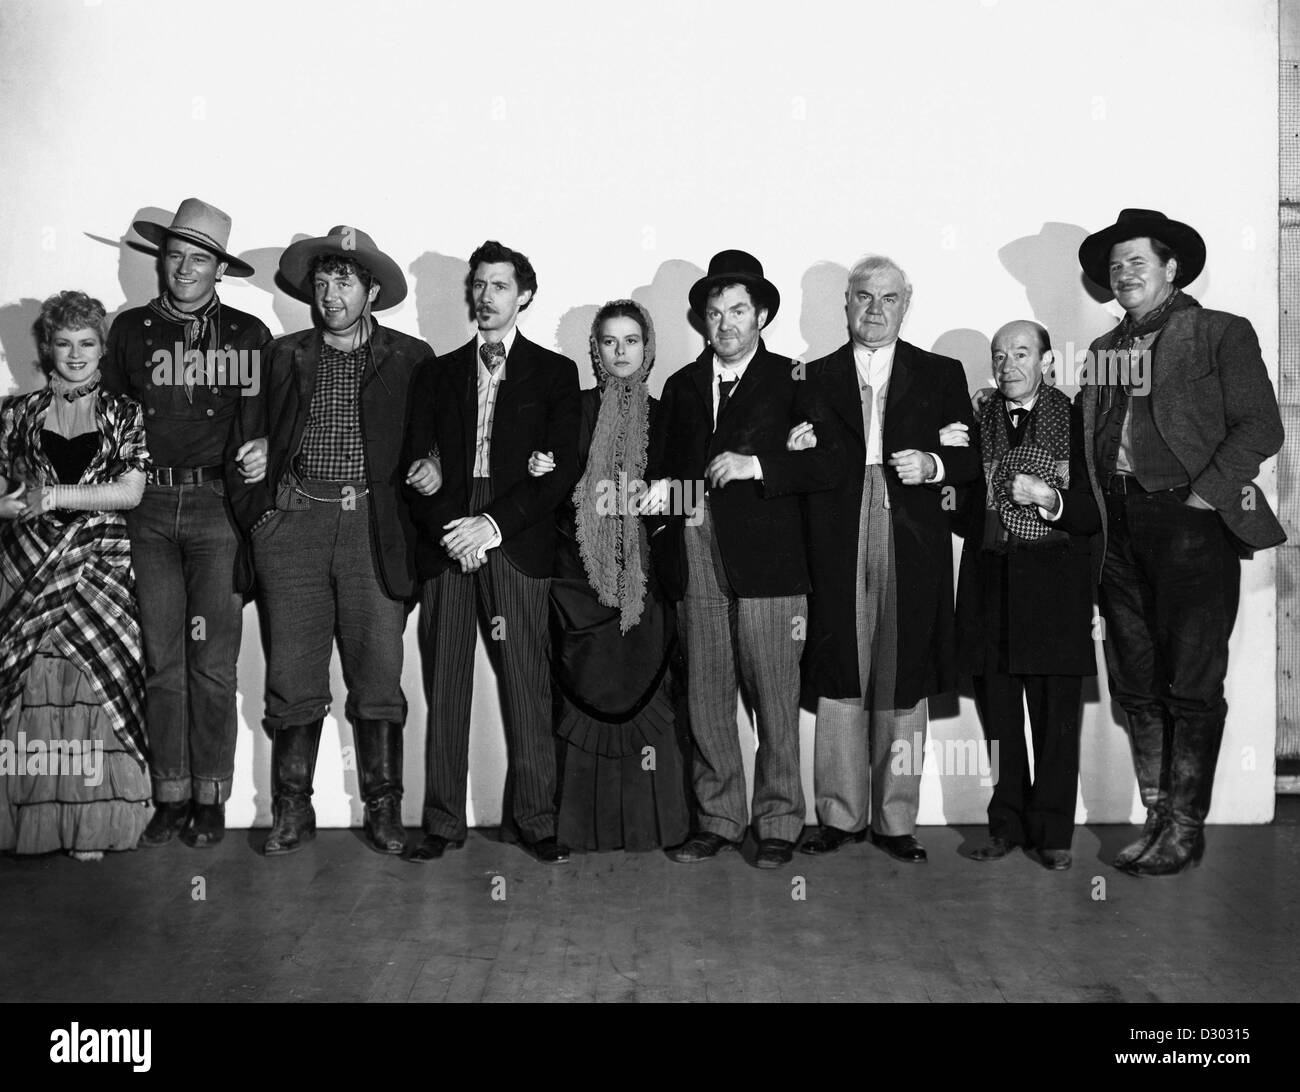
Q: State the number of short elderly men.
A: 1